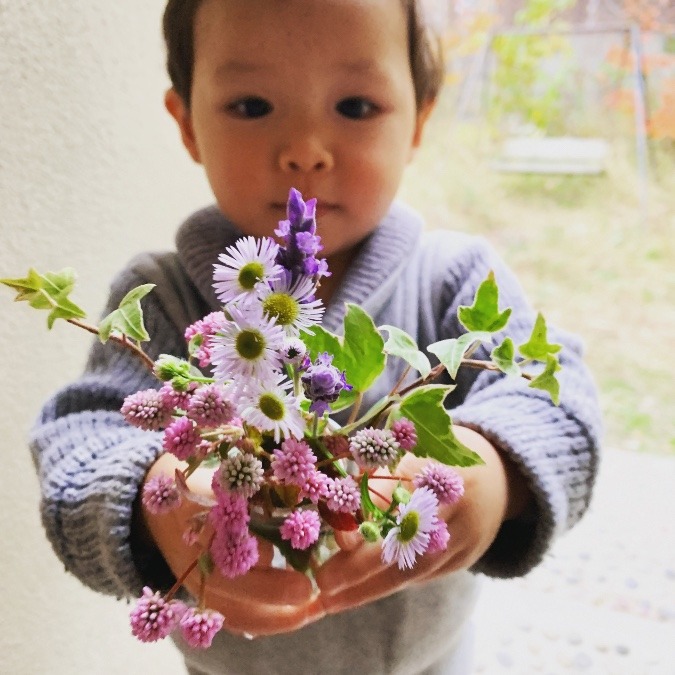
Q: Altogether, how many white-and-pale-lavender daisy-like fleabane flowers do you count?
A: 5